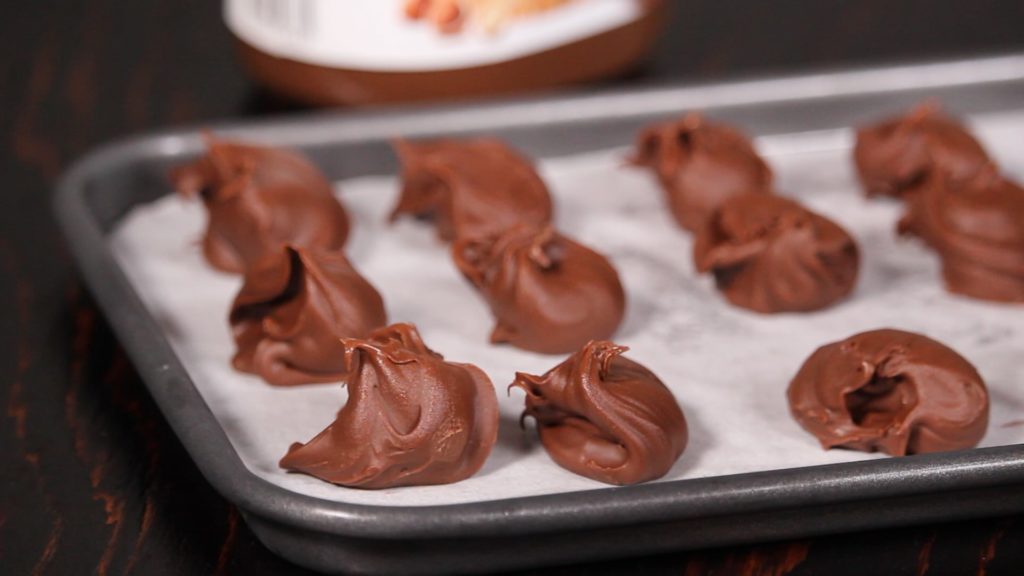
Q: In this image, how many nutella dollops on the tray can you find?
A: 11